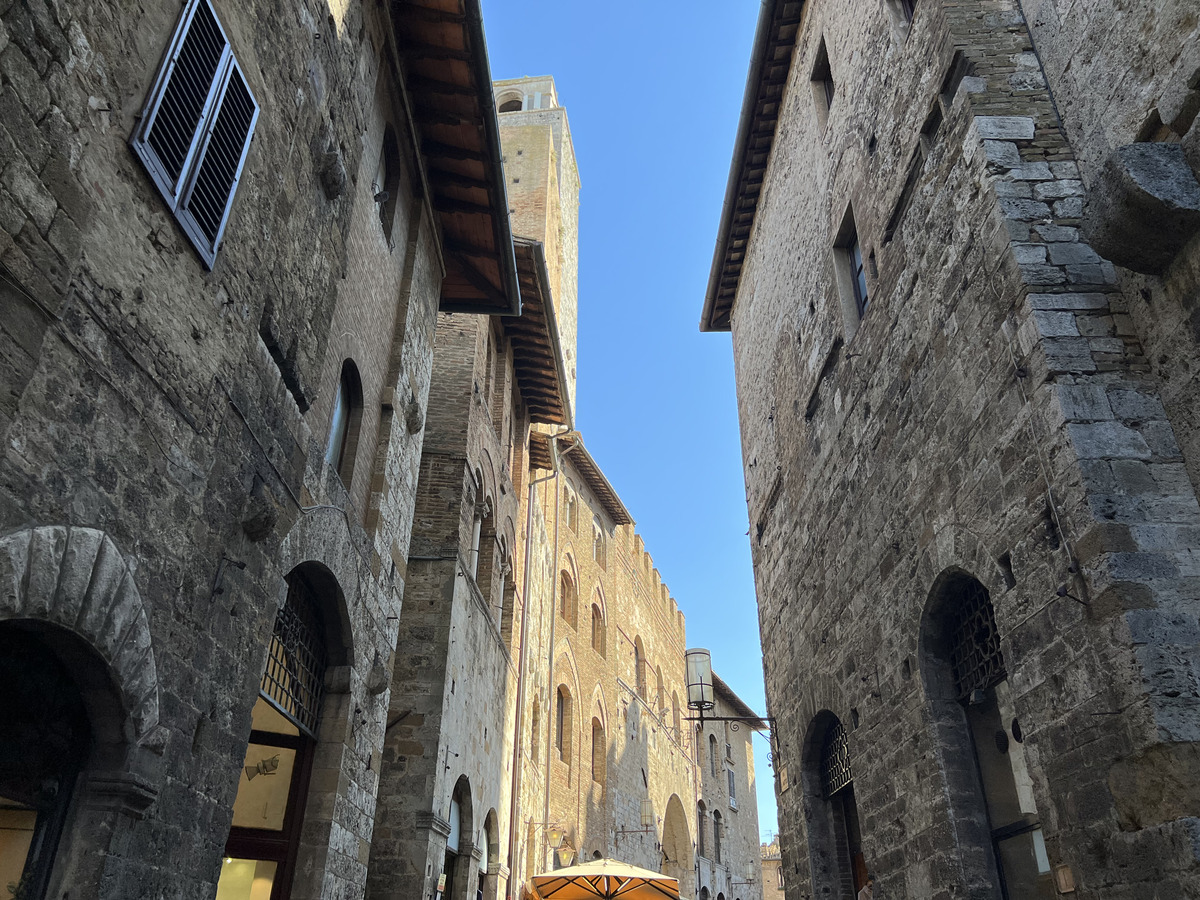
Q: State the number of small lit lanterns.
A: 2